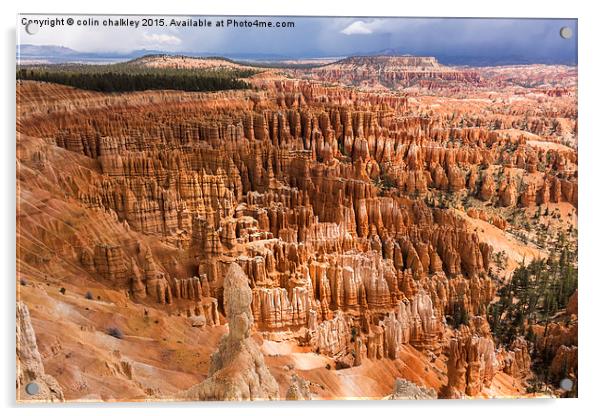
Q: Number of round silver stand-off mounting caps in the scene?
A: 4